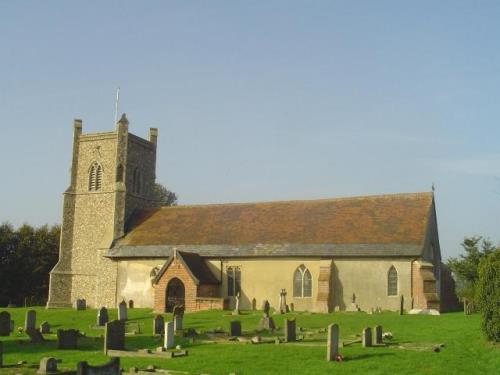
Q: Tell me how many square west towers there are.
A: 1